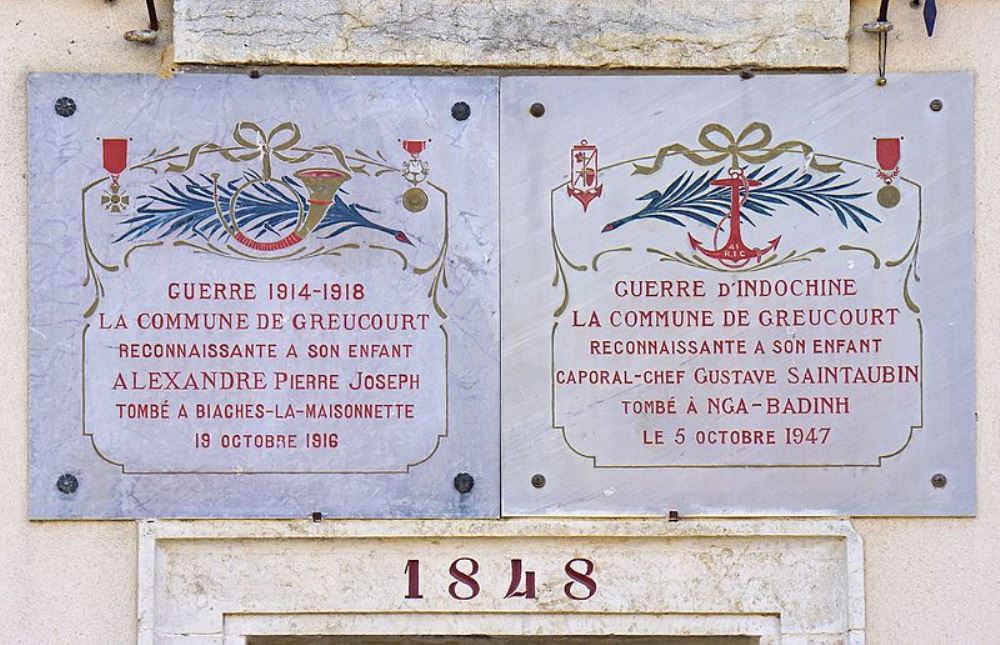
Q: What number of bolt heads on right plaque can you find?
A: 4